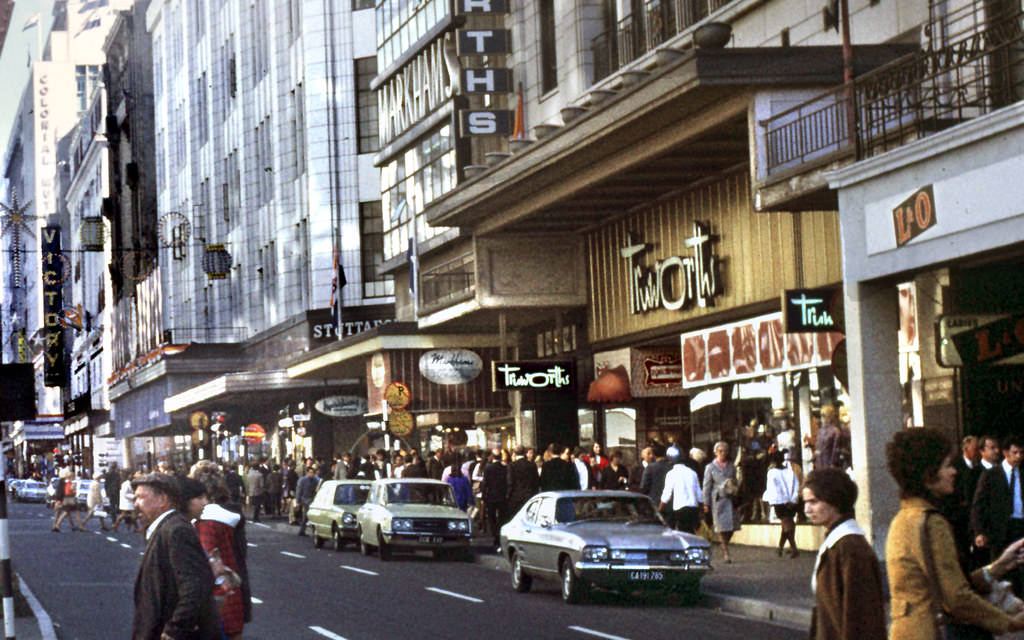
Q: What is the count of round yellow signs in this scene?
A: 4